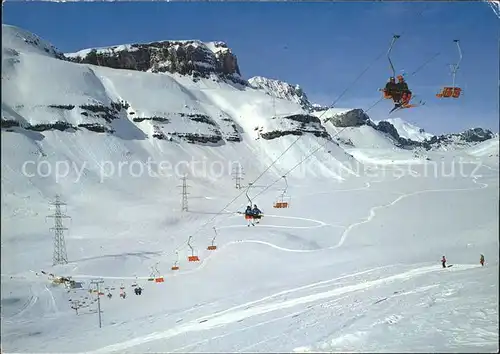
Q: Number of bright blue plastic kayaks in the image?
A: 0